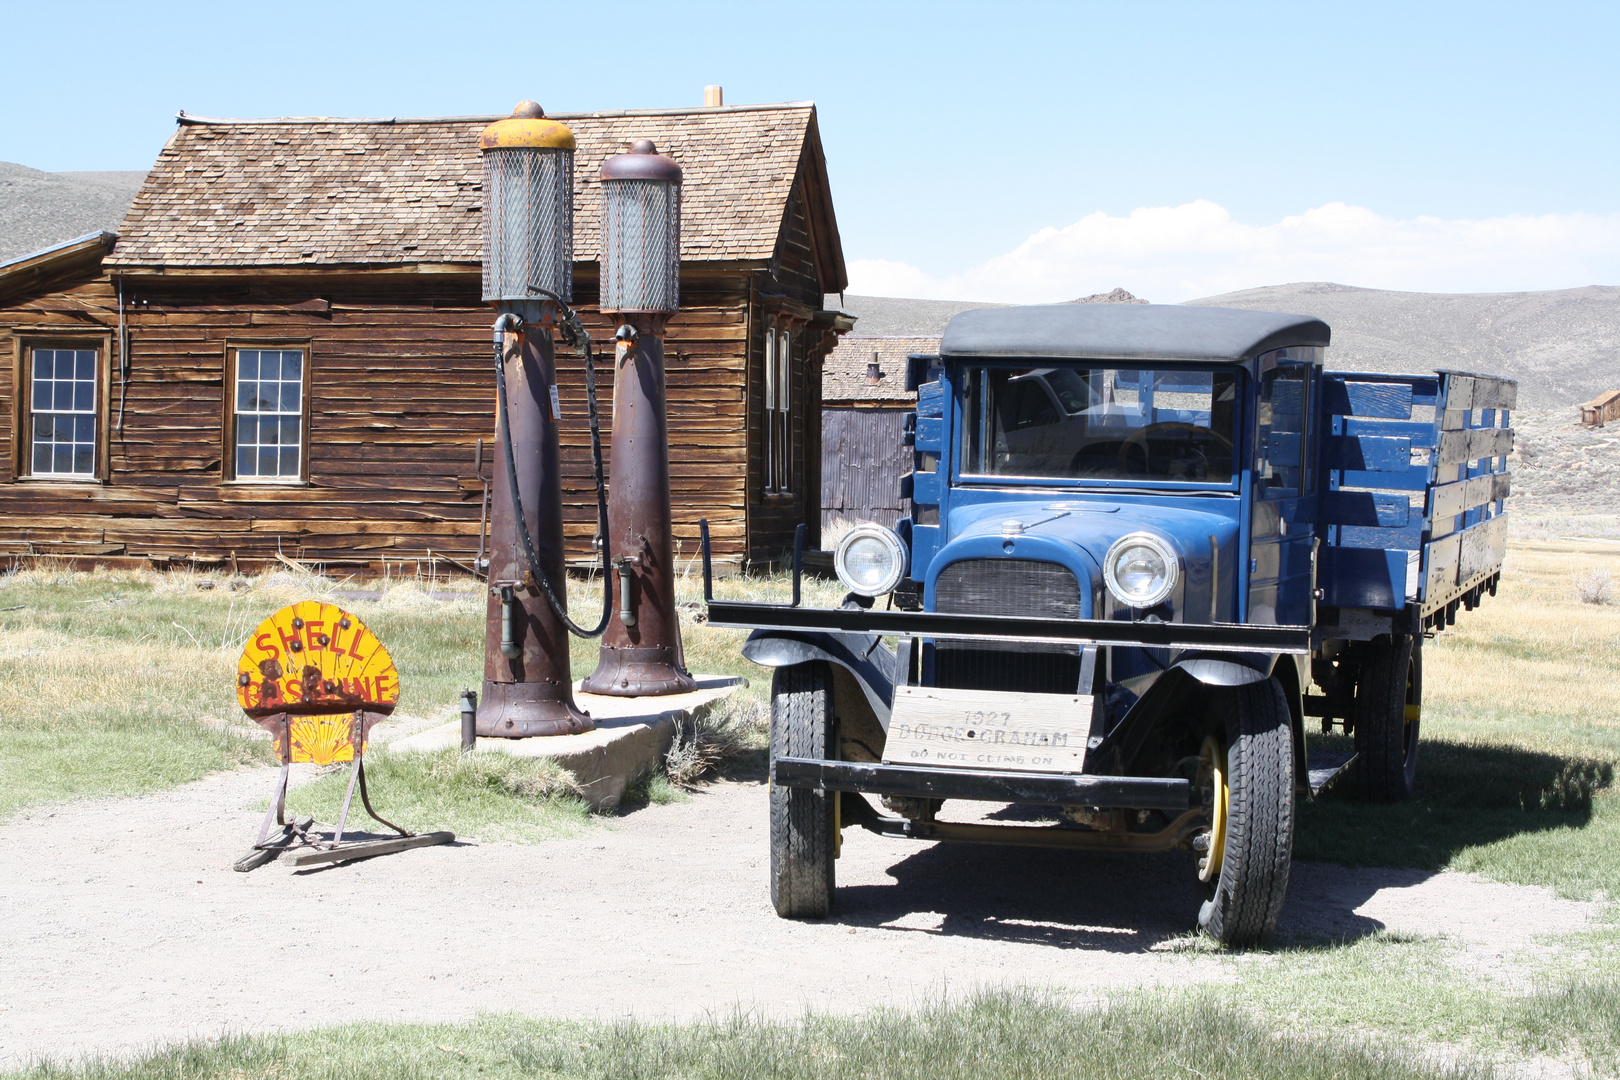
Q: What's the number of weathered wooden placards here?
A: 1